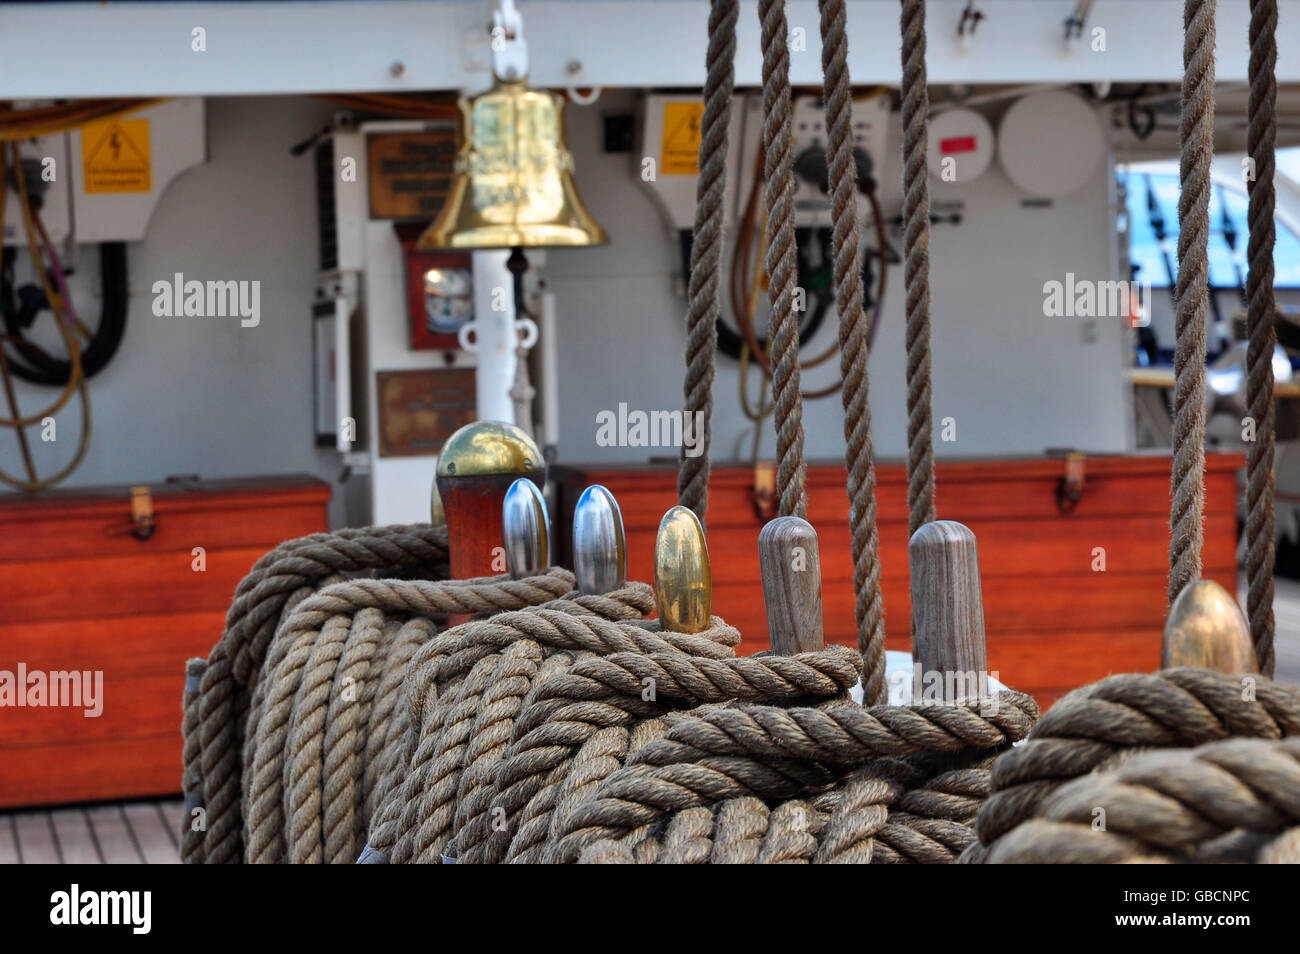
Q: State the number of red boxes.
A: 2